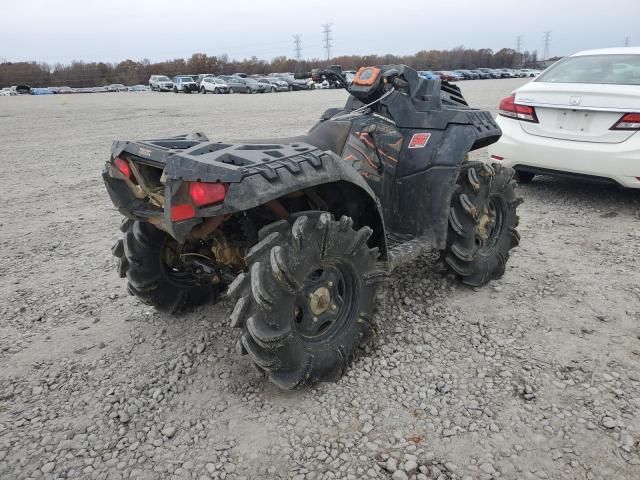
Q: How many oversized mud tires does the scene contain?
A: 3